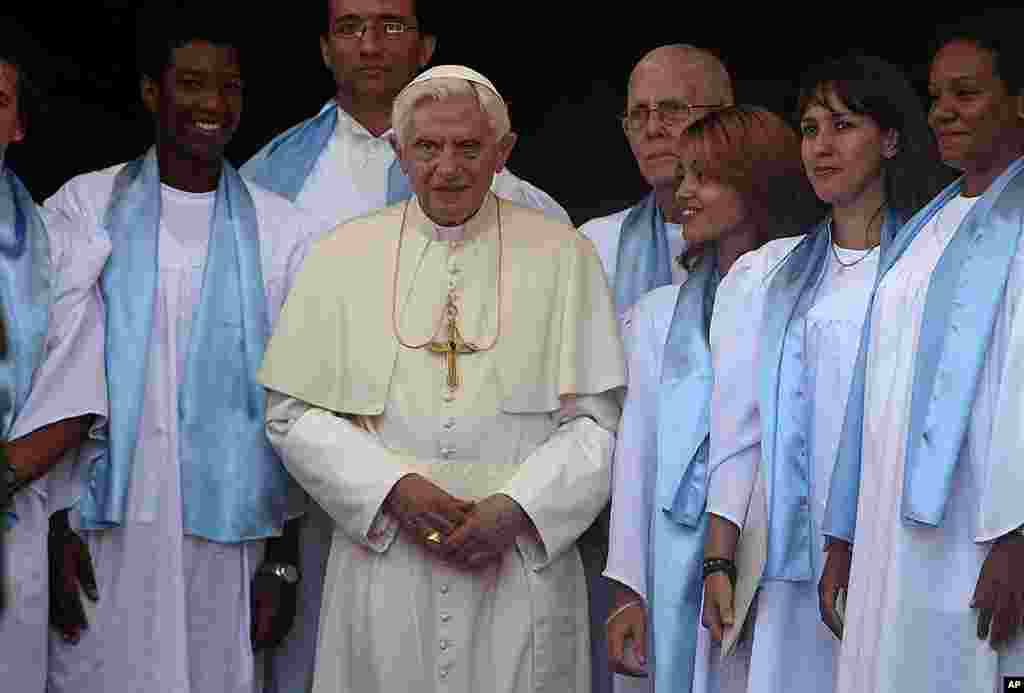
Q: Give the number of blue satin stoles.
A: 7